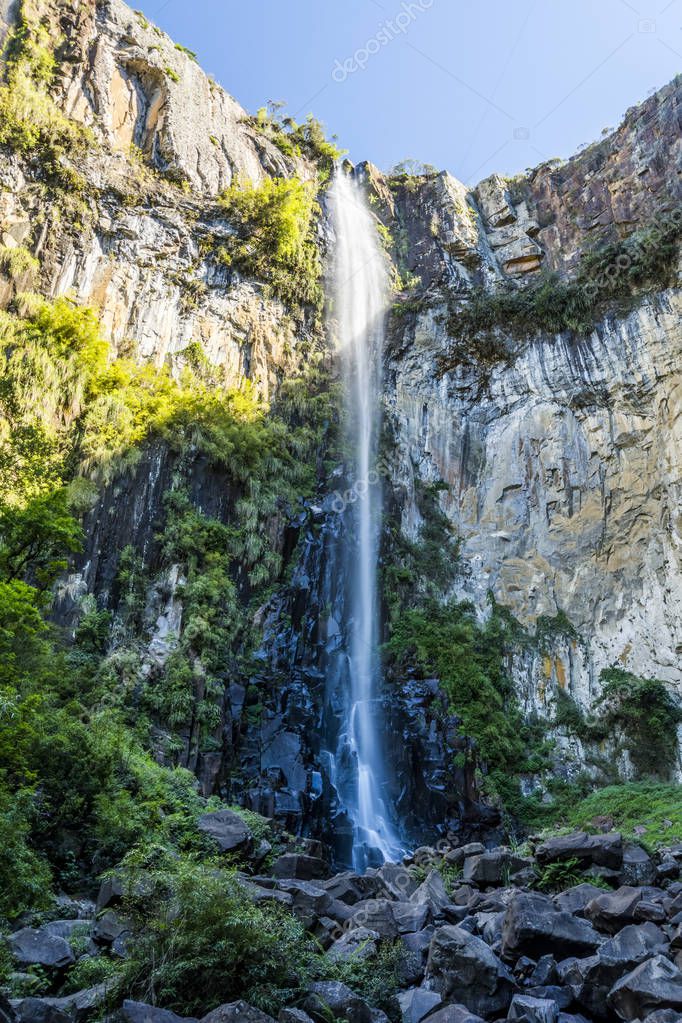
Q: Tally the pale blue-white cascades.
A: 1